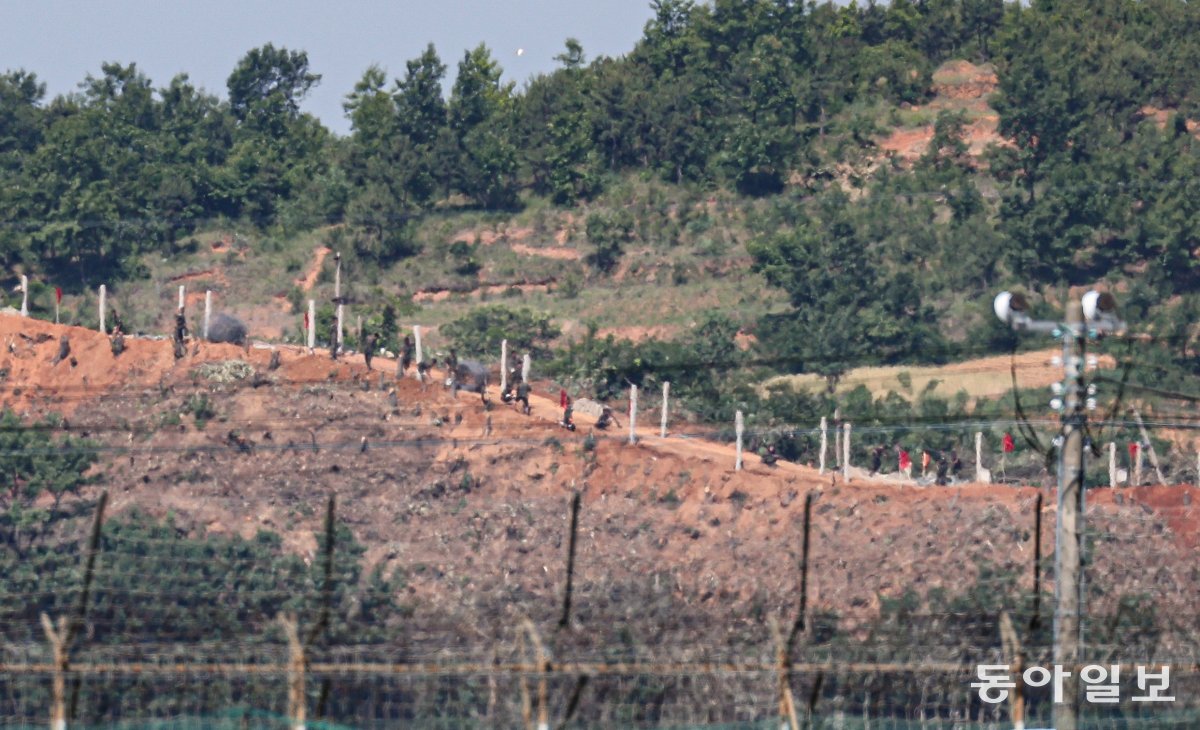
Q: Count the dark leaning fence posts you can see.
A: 5